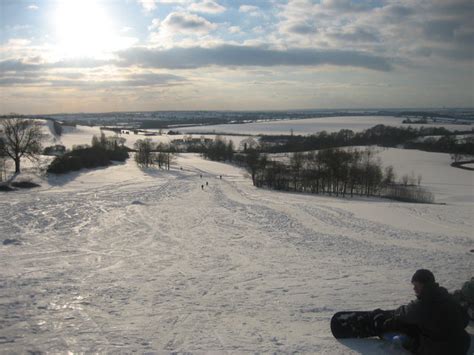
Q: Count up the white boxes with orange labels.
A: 0